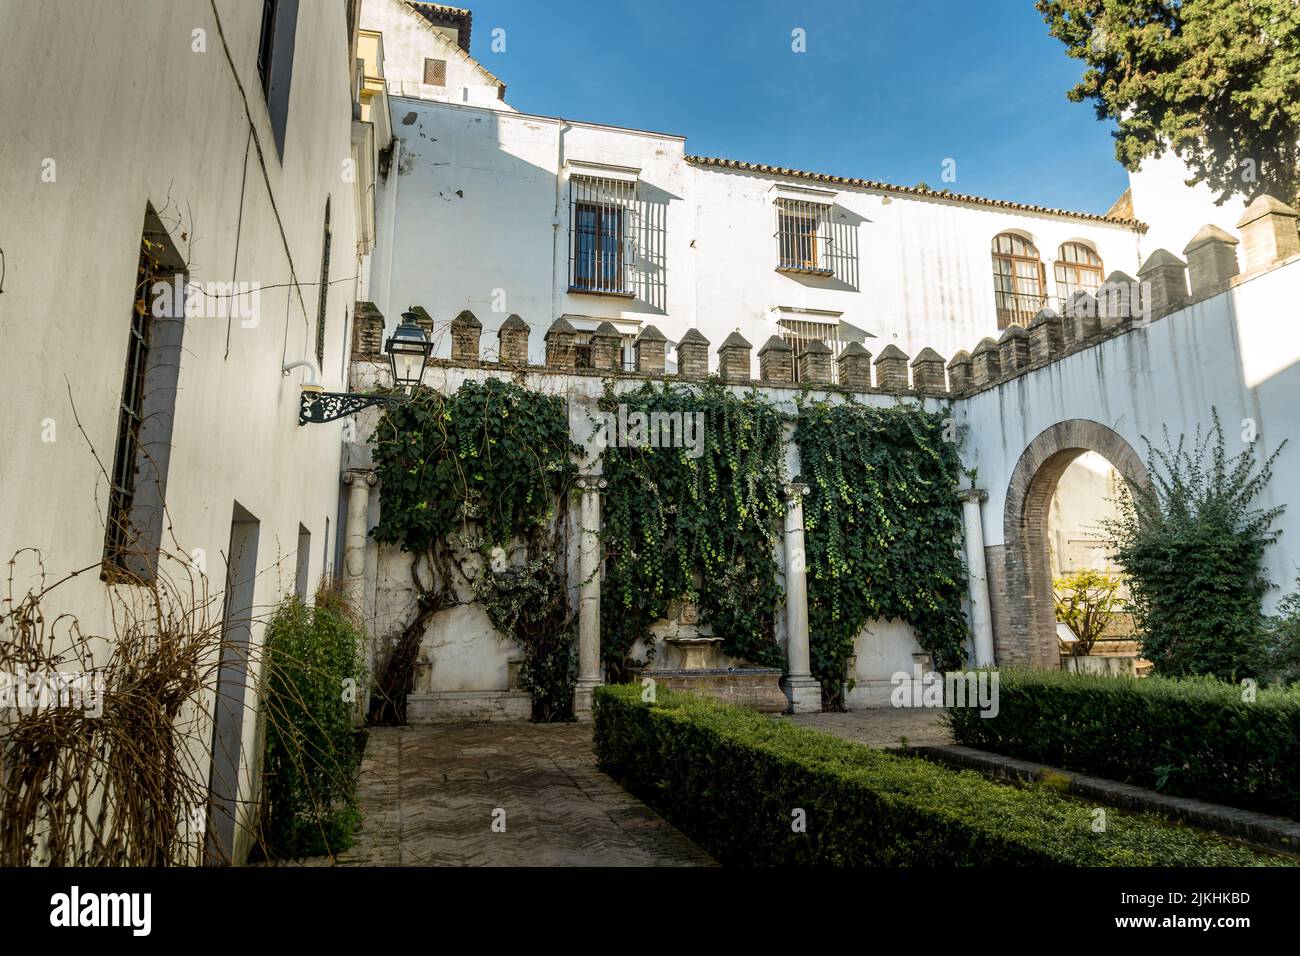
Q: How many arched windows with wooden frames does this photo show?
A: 2